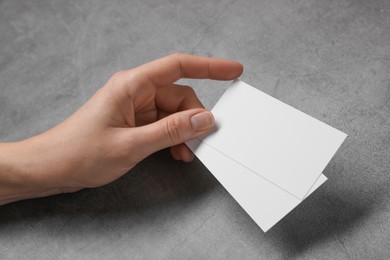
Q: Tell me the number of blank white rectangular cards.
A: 2